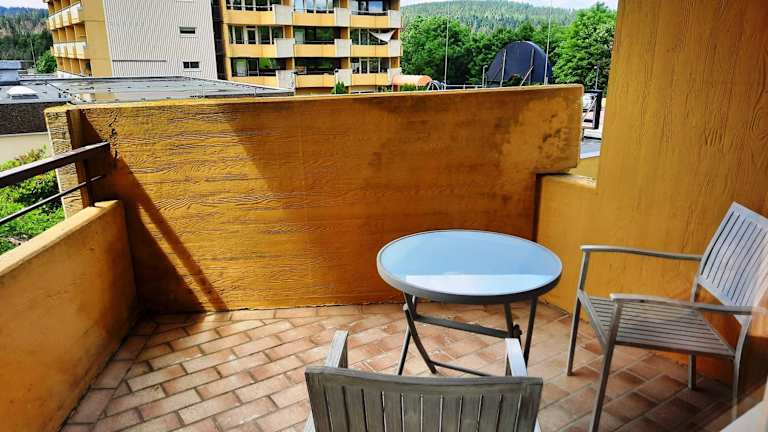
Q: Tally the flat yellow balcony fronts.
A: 9